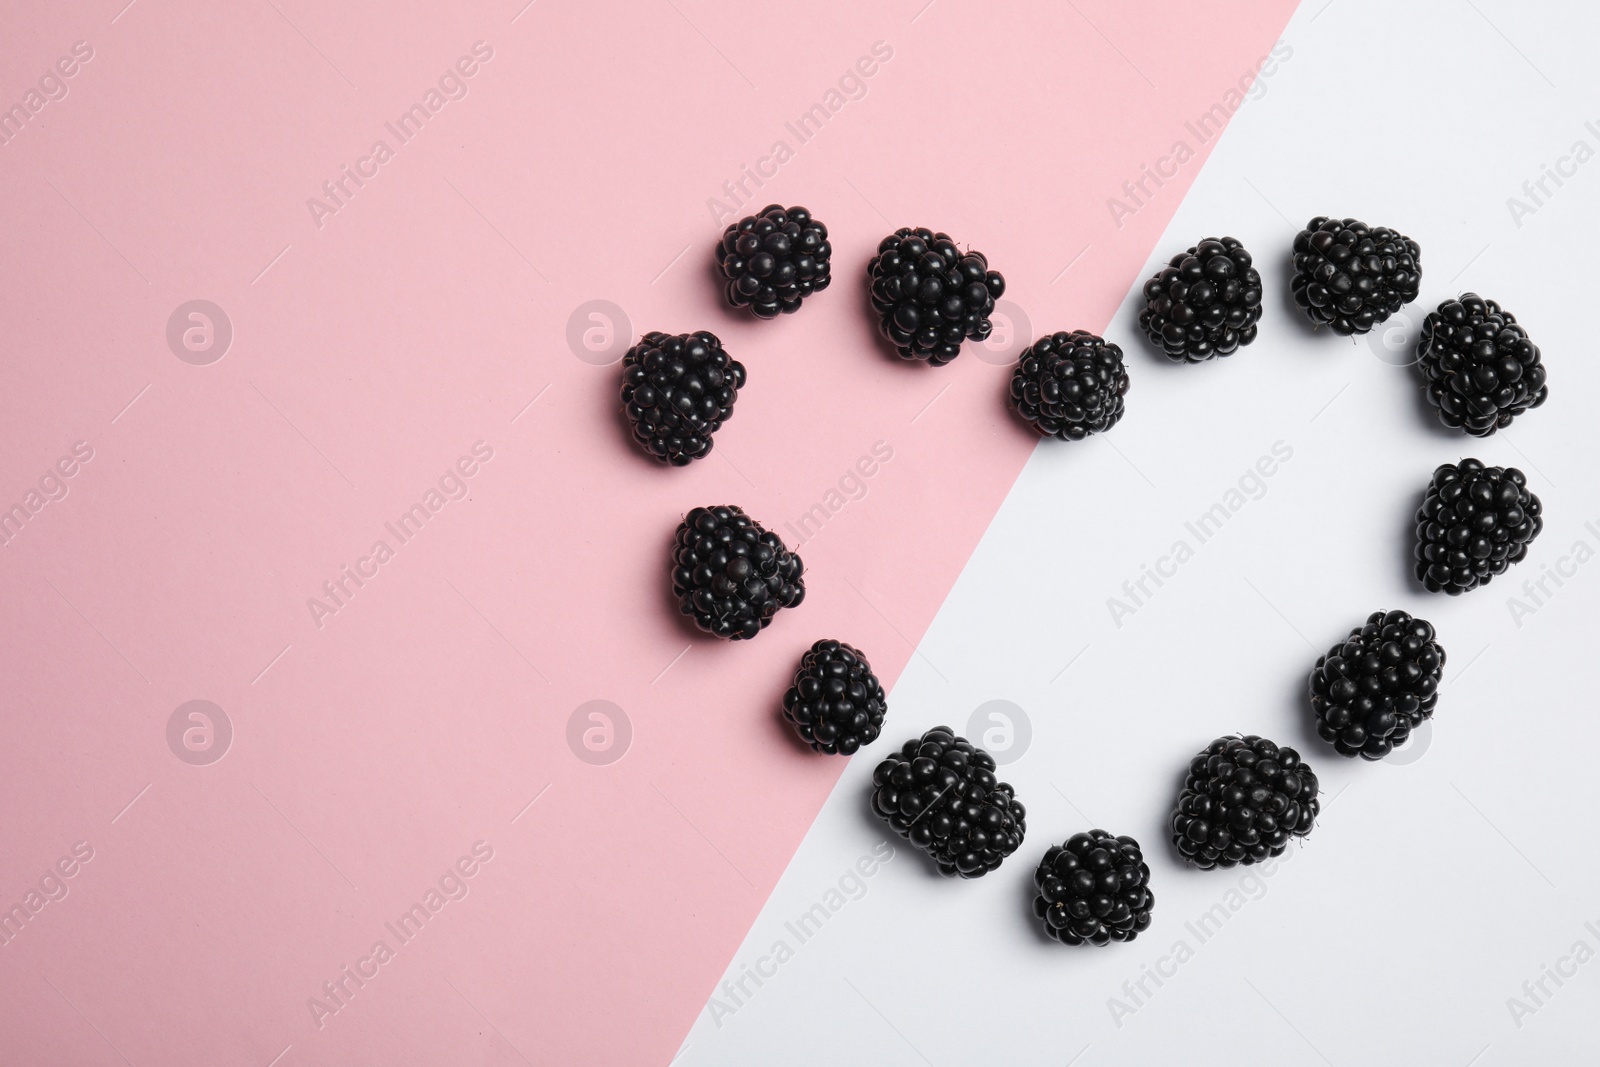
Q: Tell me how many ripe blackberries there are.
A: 14